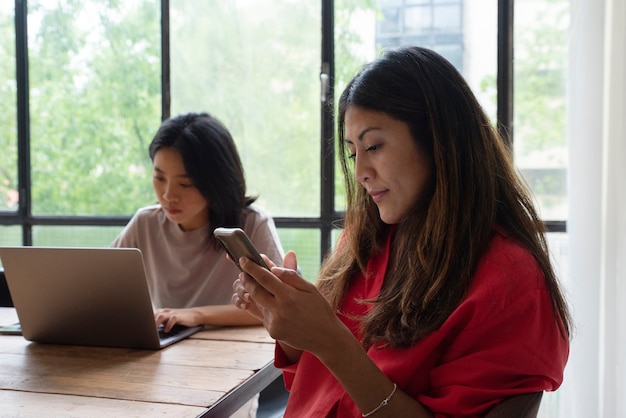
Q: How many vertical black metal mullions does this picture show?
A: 4